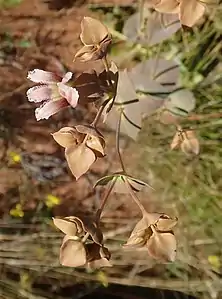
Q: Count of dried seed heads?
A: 6